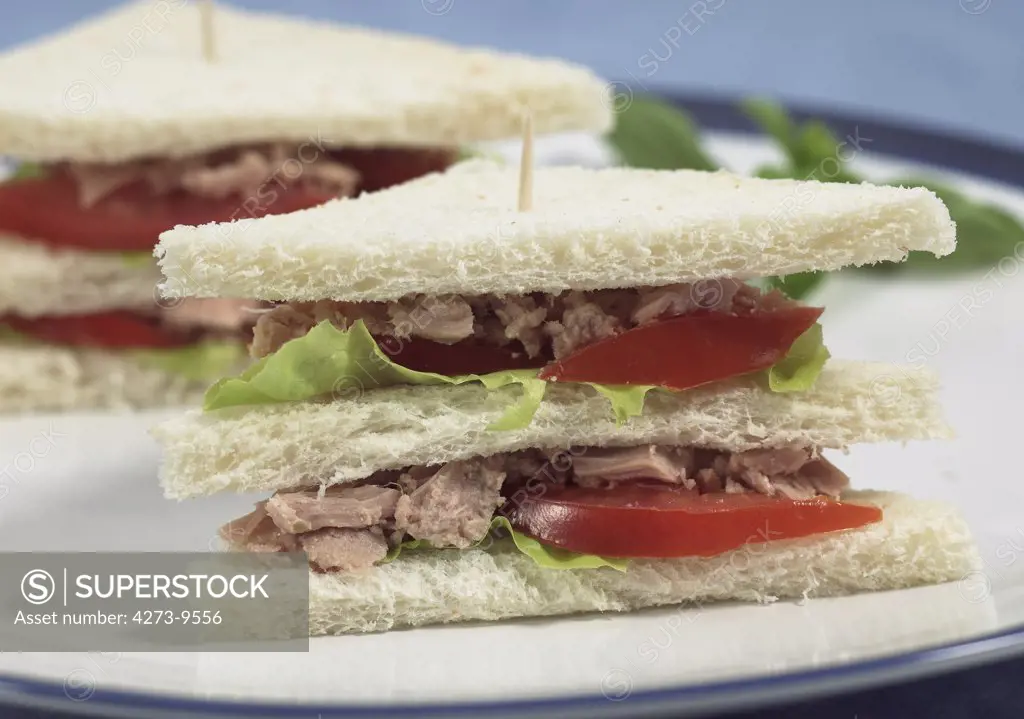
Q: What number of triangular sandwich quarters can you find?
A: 2